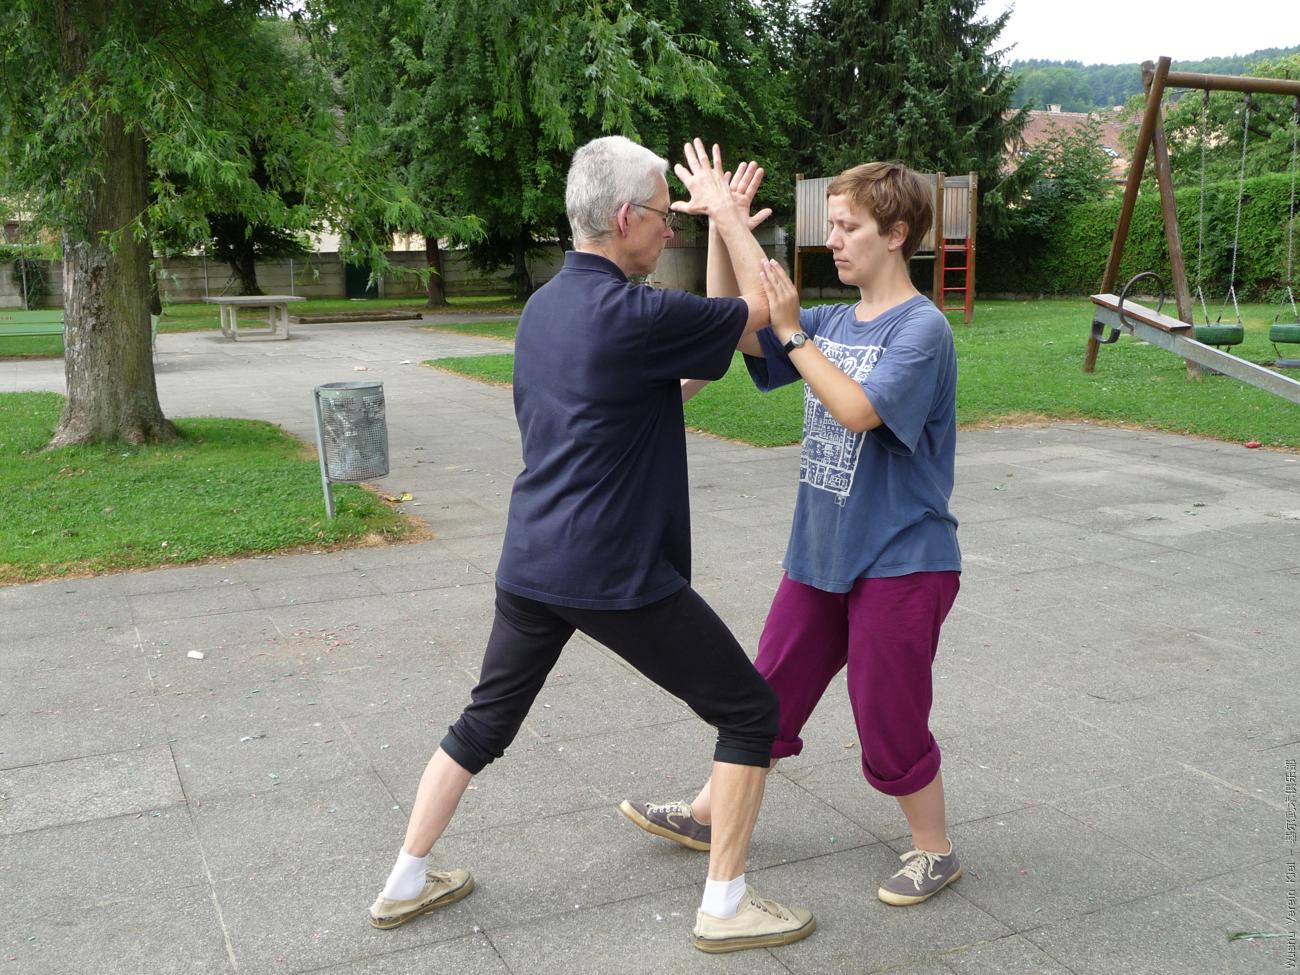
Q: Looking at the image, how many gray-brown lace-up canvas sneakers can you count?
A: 2